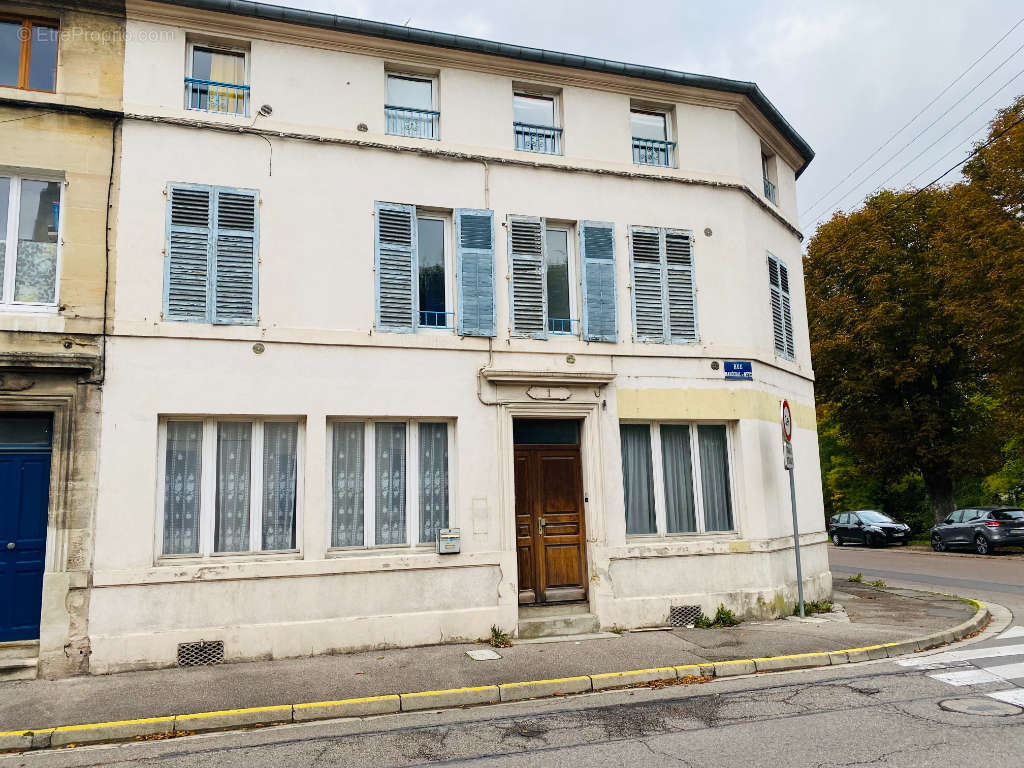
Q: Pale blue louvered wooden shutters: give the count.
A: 10